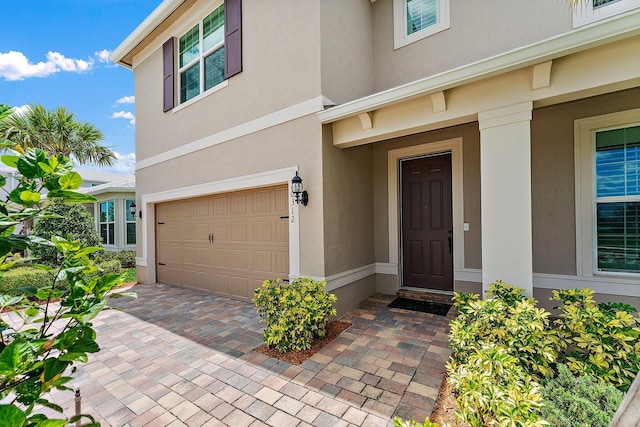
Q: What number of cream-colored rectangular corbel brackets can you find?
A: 3